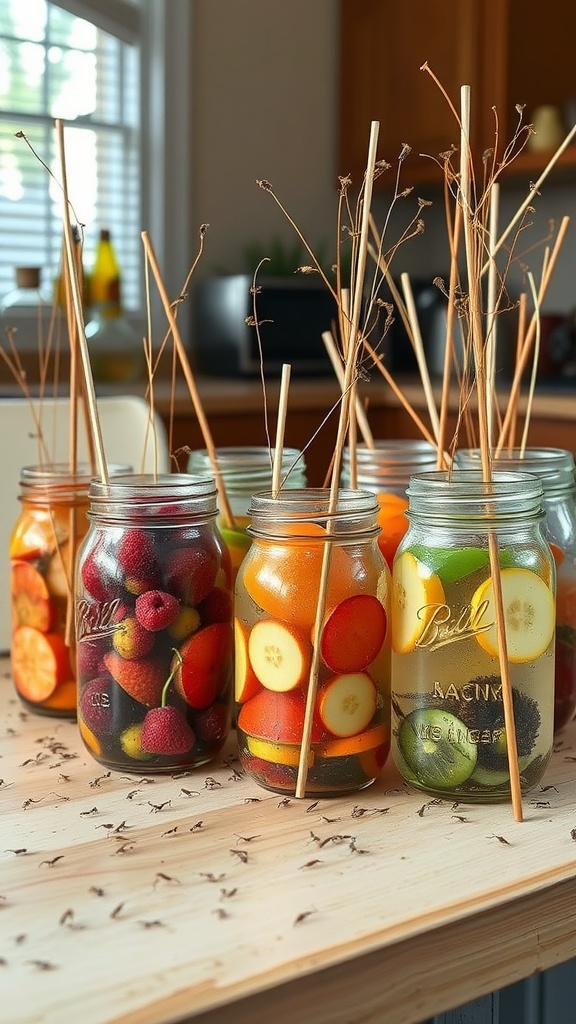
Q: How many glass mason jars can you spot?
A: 7